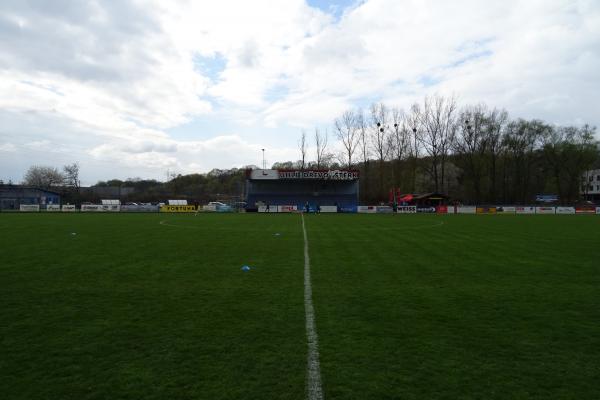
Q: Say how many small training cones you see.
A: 3